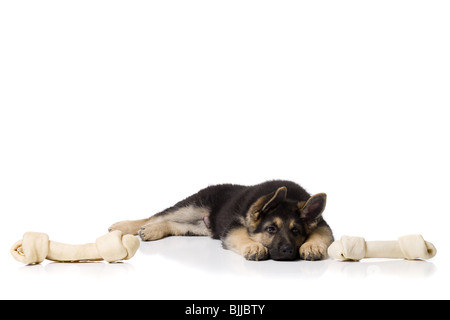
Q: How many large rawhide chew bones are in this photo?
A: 2